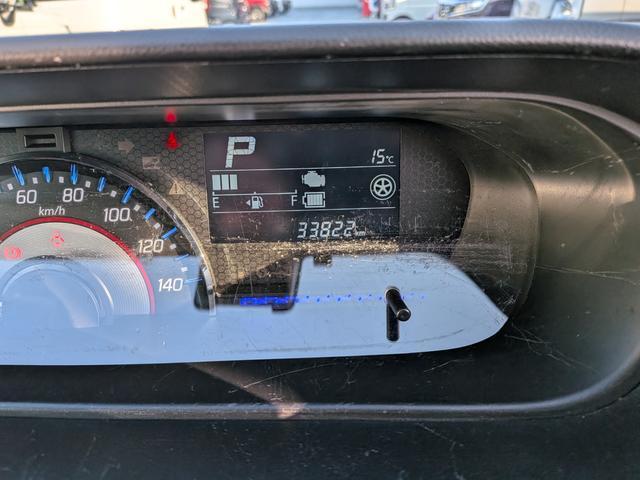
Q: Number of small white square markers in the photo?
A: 9